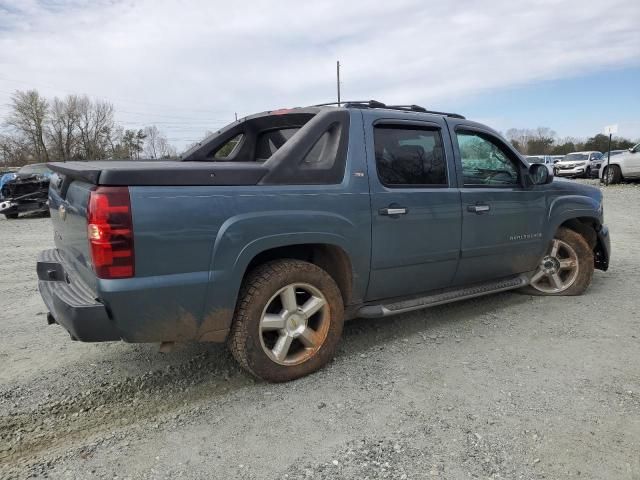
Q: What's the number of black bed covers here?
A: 1